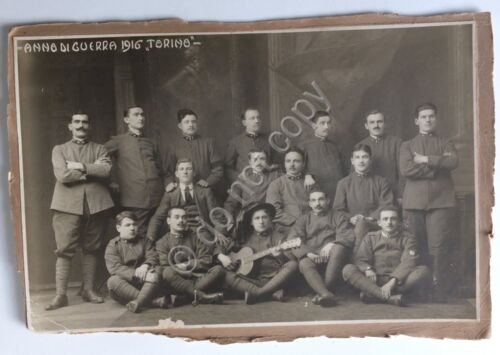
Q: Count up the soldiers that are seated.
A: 9